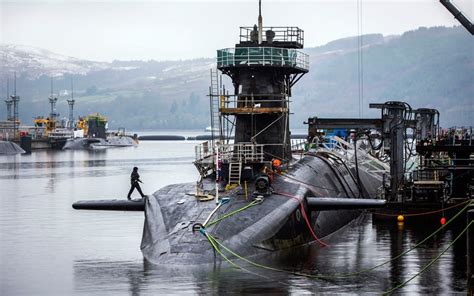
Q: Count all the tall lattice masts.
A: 4